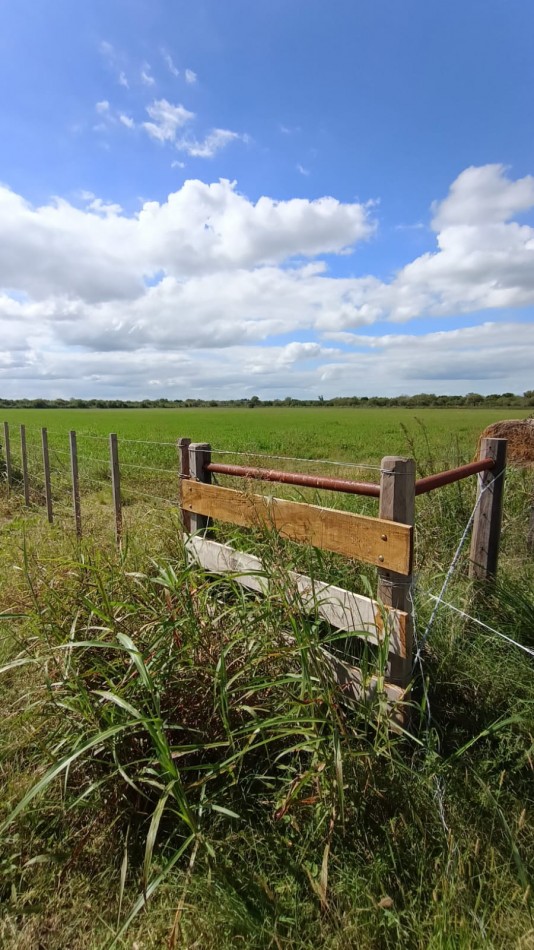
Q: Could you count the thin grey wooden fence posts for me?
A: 5